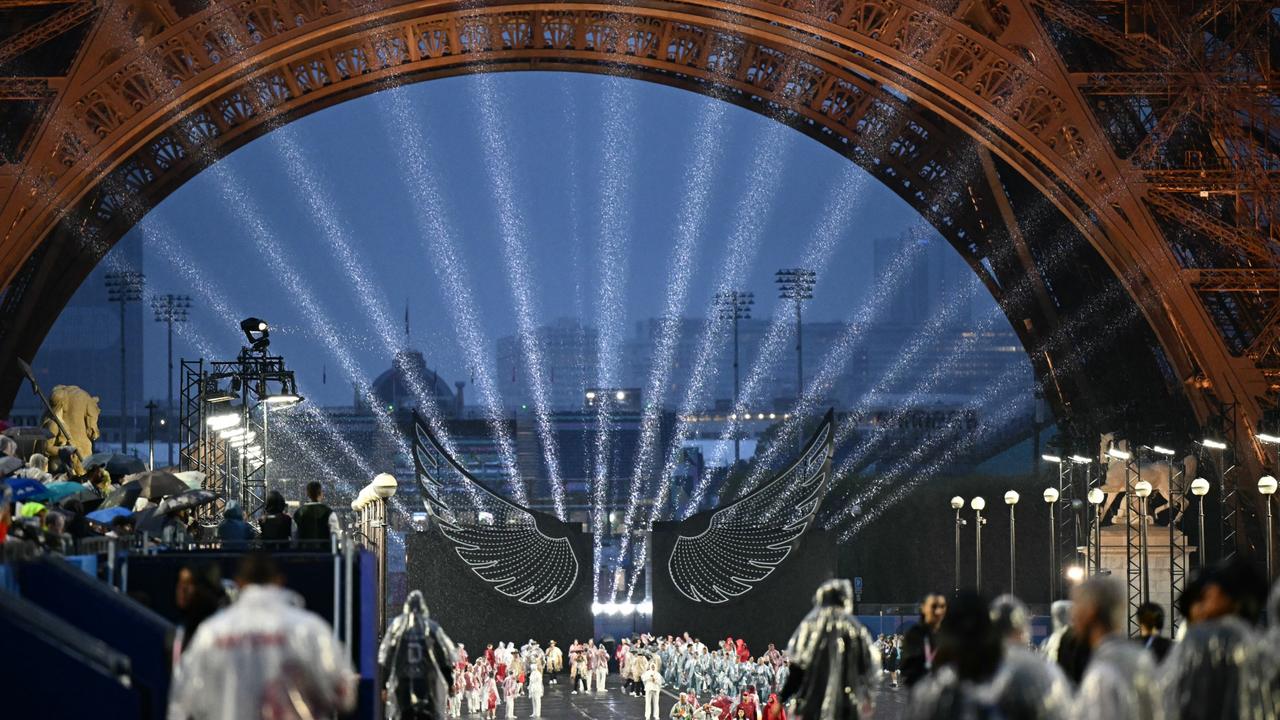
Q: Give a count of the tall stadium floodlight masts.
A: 4